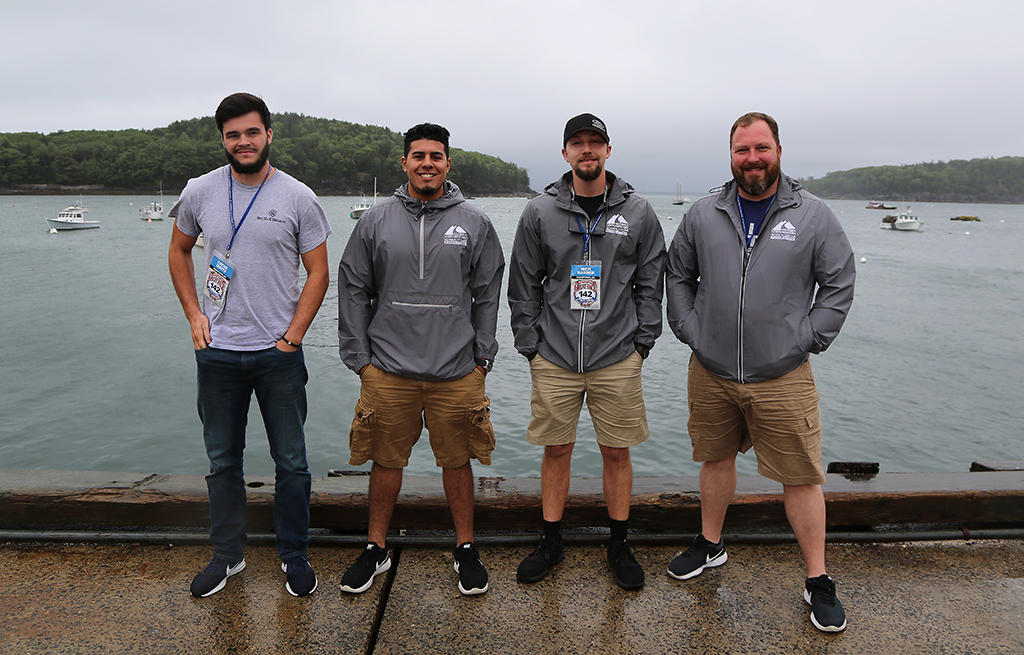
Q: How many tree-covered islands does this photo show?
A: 2